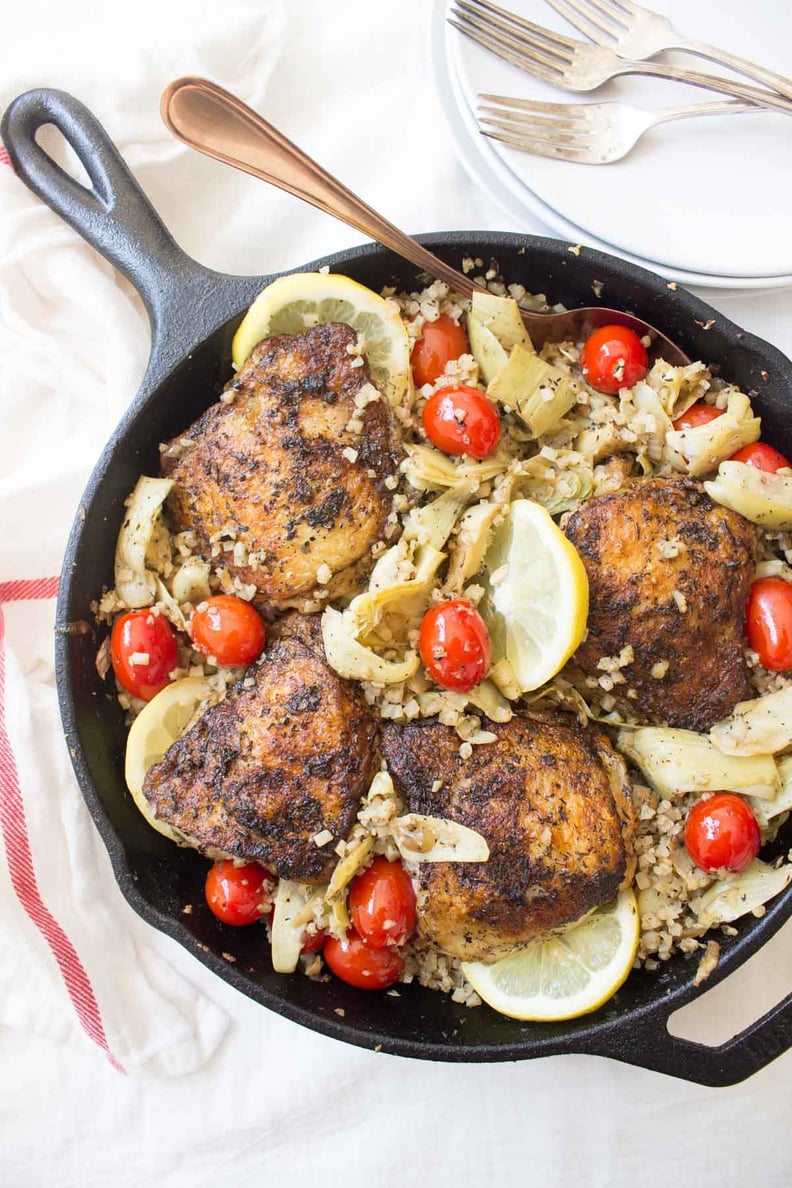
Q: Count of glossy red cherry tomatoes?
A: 14